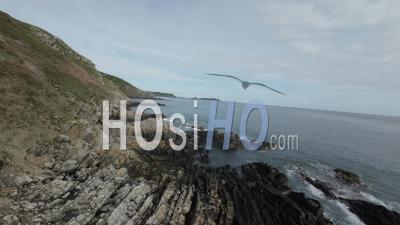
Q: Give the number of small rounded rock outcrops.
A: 1